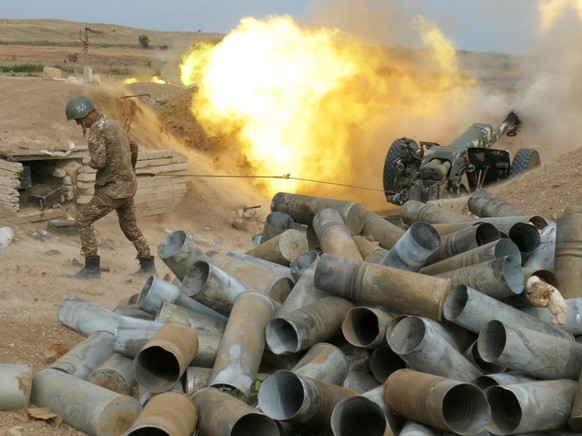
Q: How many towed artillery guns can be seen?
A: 1